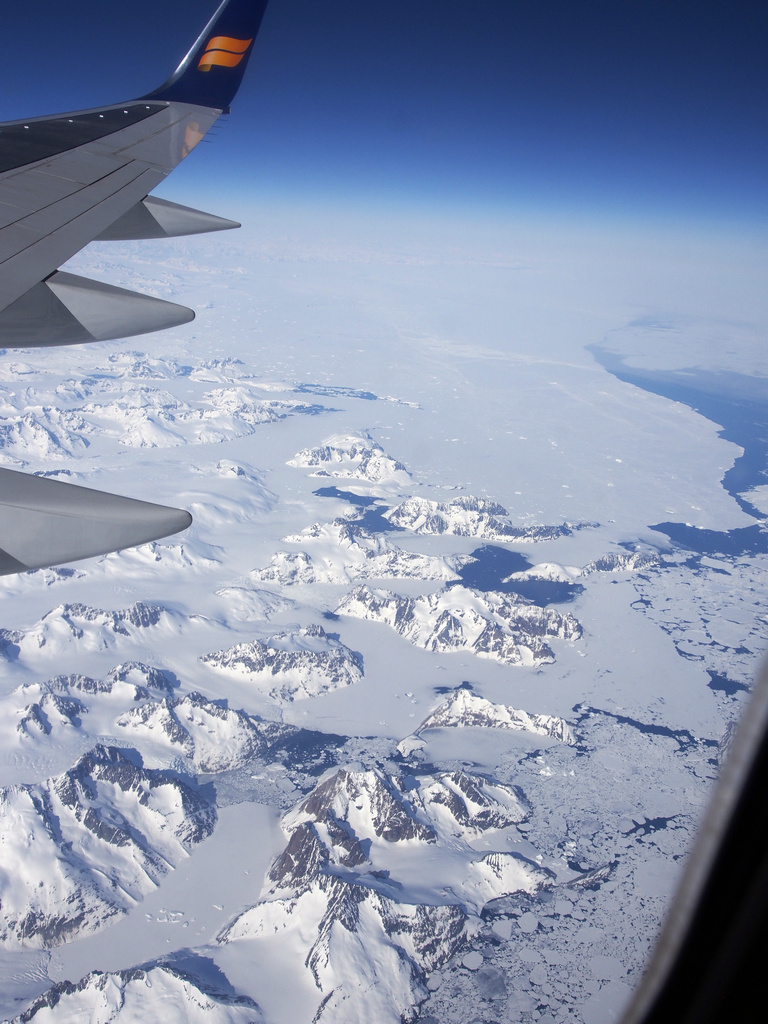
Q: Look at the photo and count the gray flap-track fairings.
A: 3